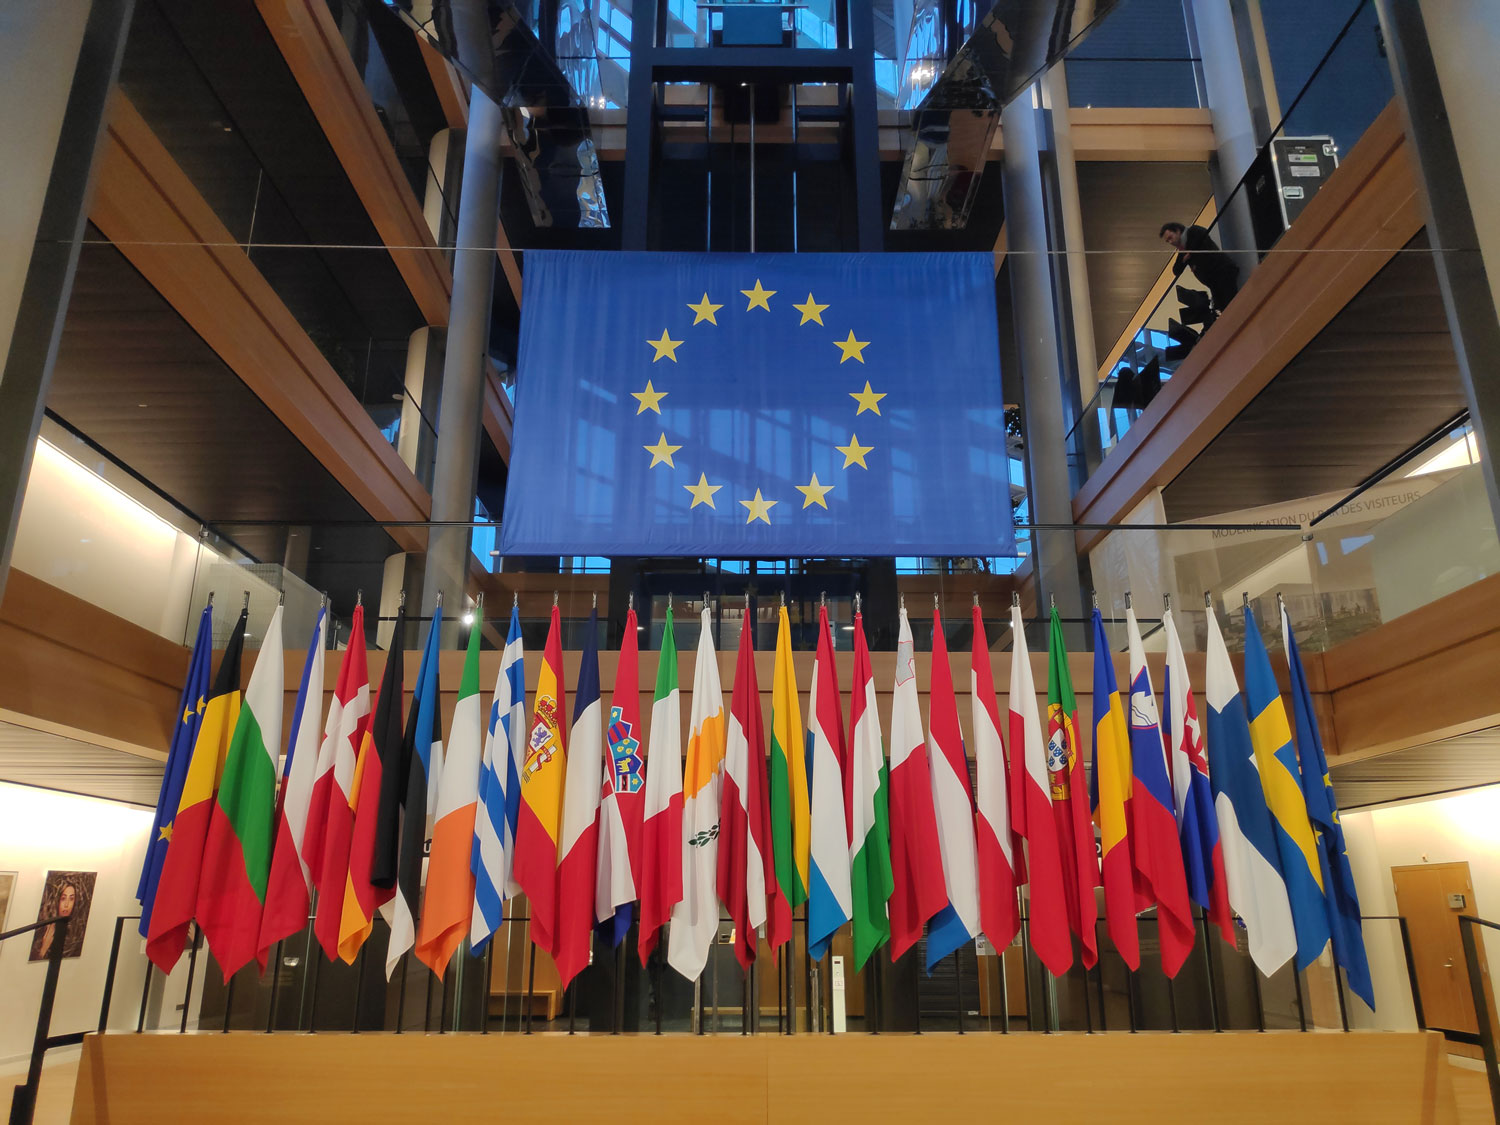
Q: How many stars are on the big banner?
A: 12